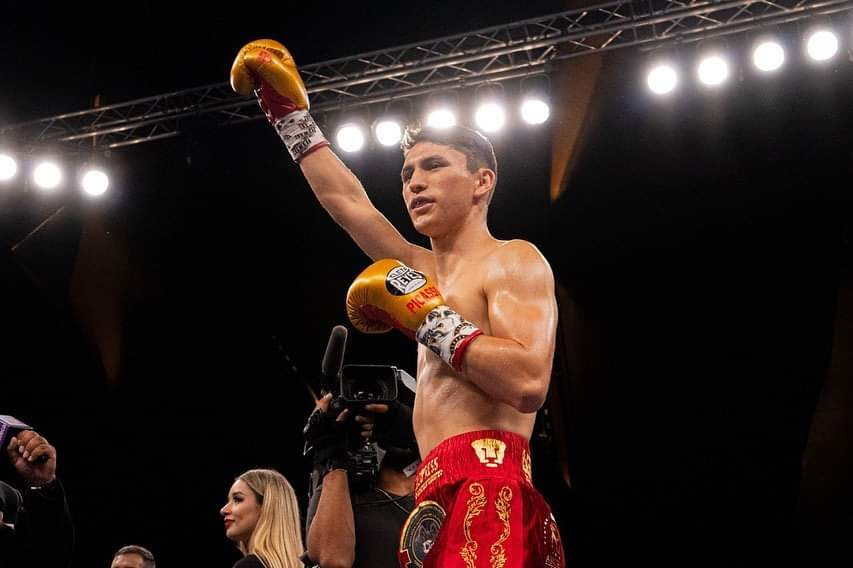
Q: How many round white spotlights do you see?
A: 12